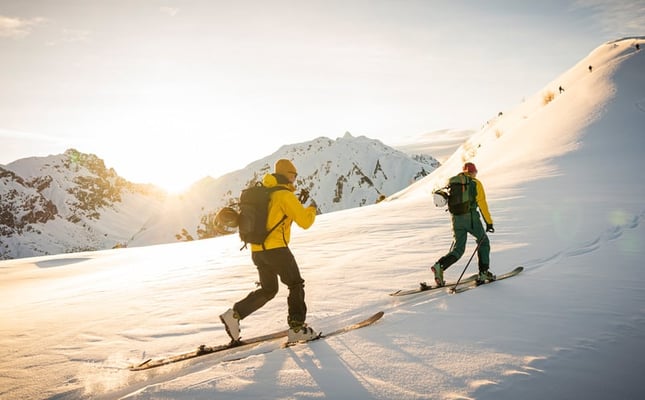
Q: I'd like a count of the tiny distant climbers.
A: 3